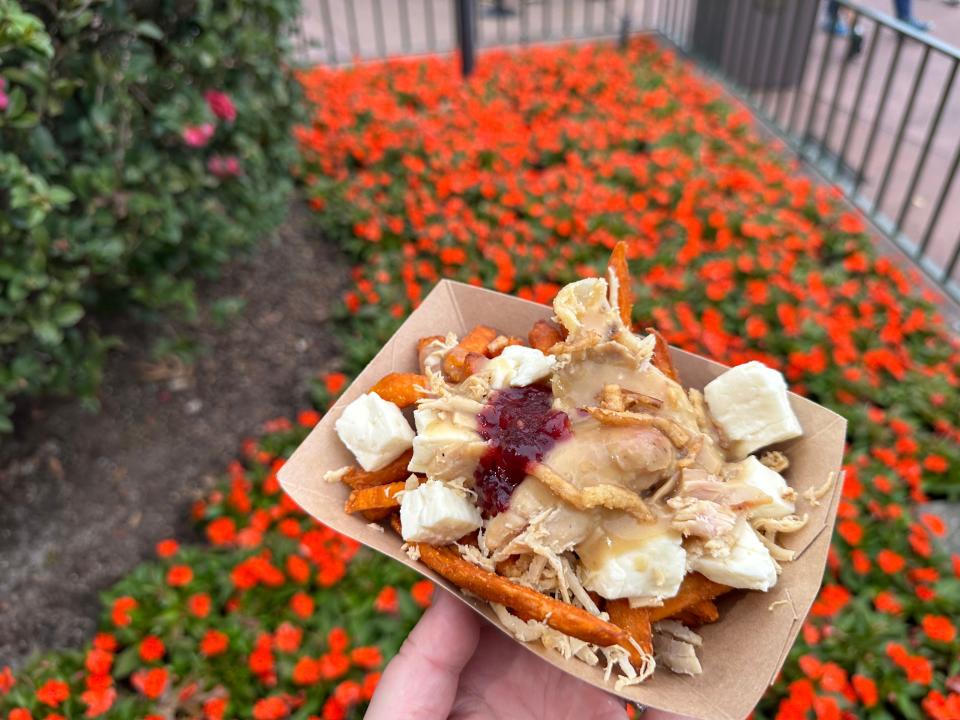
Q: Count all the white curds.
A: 8